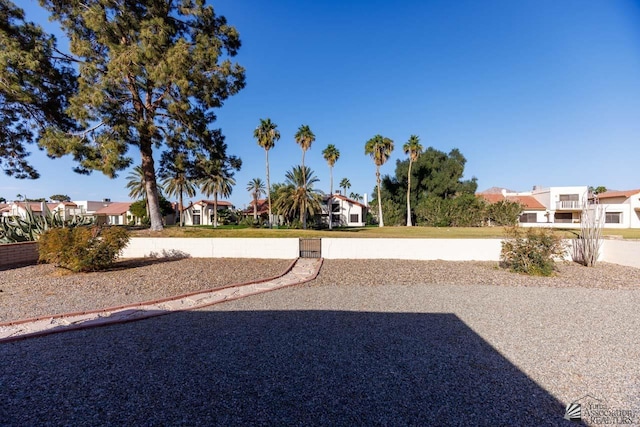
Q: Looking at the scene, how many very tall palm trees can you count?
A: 5